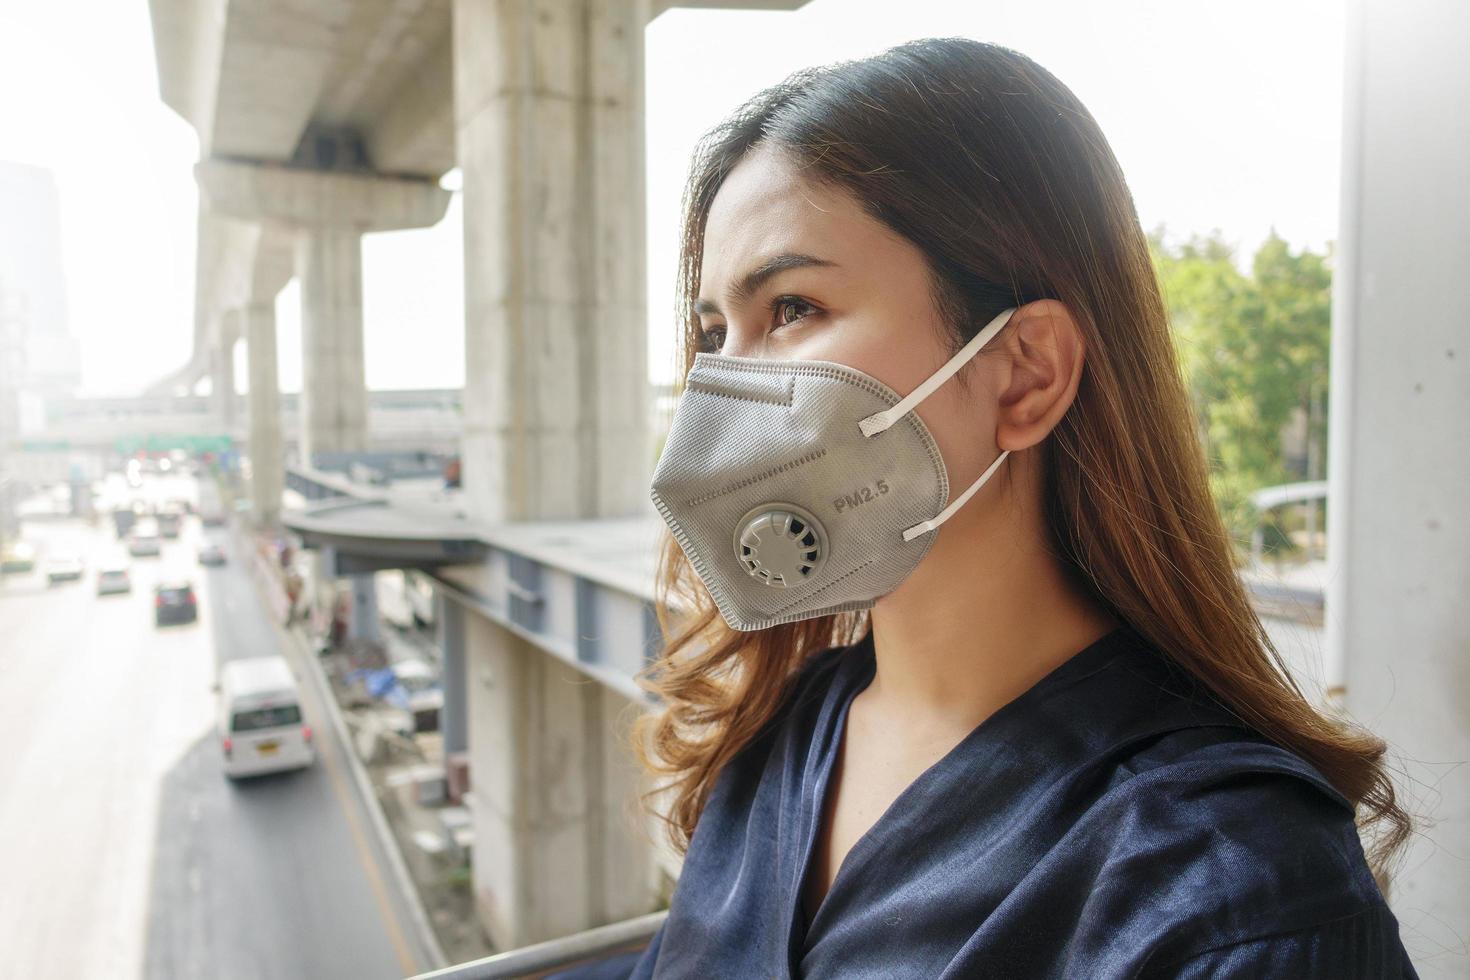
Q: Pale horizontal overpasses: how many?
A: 1